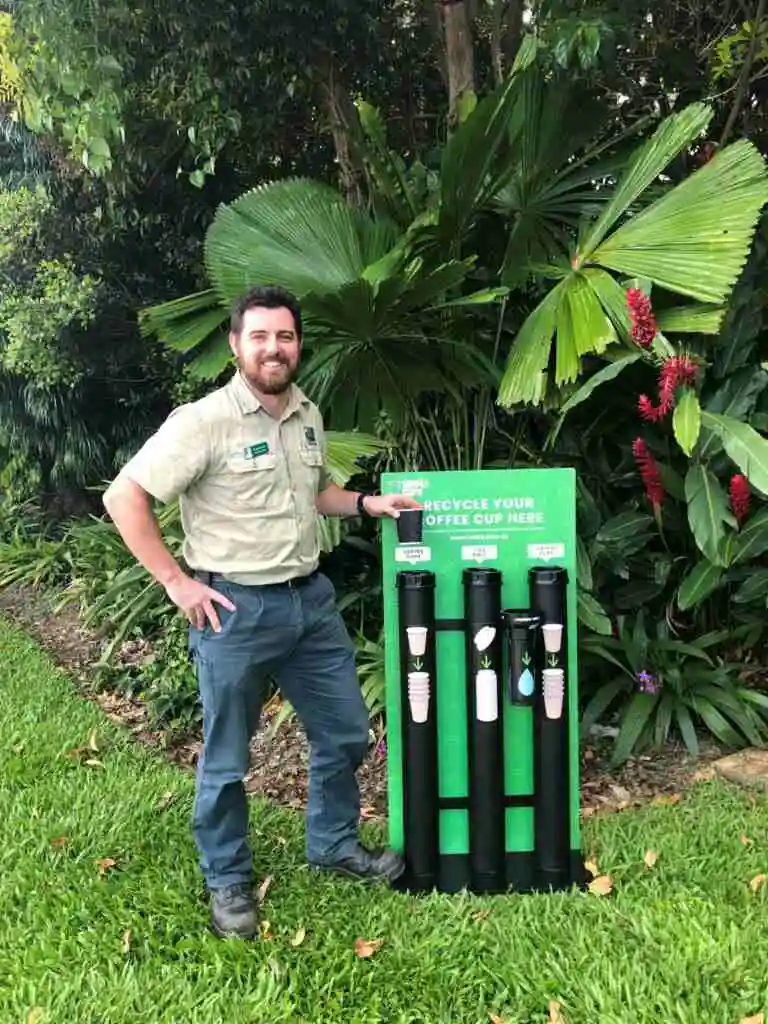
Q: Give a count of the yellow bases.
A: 0